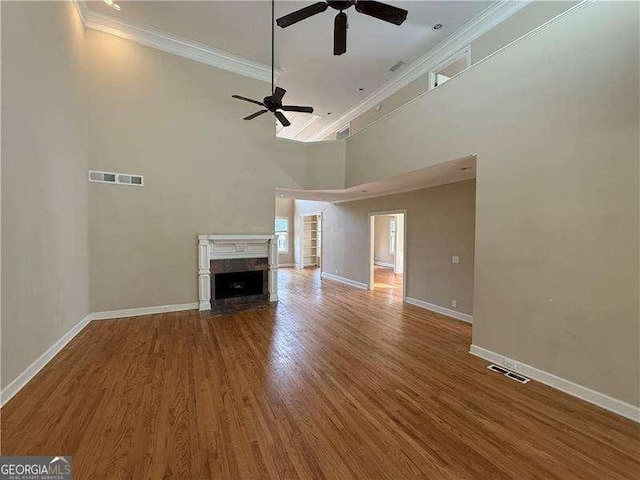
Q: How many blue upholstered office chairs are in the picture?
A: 0